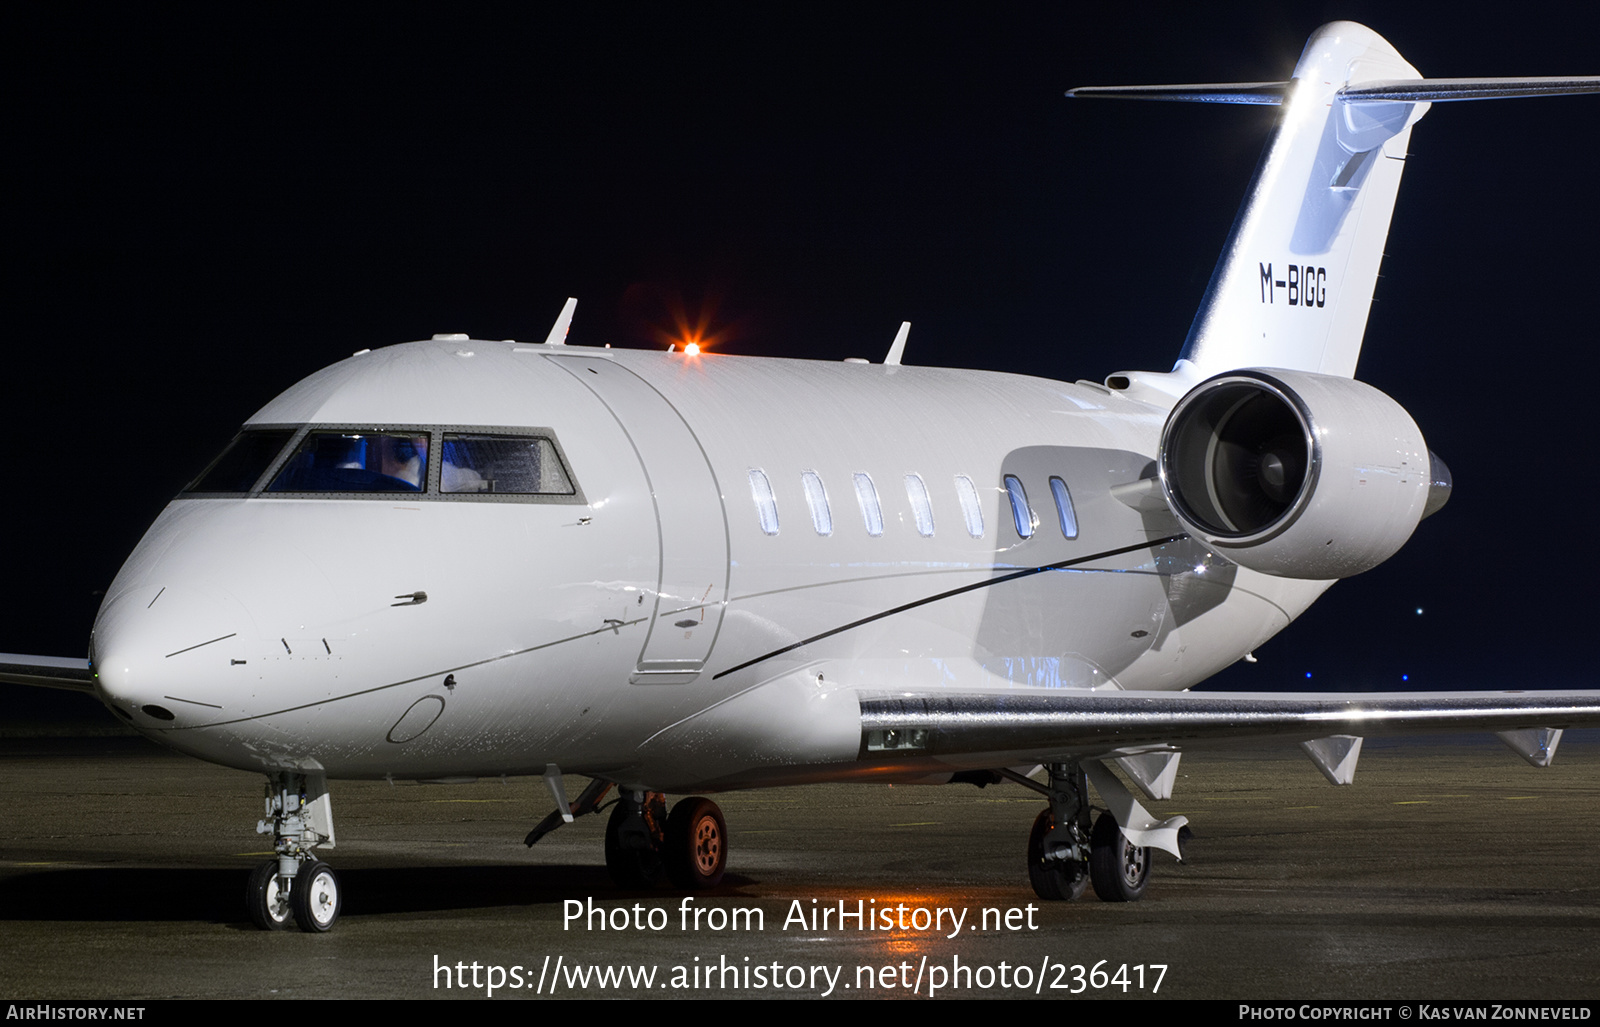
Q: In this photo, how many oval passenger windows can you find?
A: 7